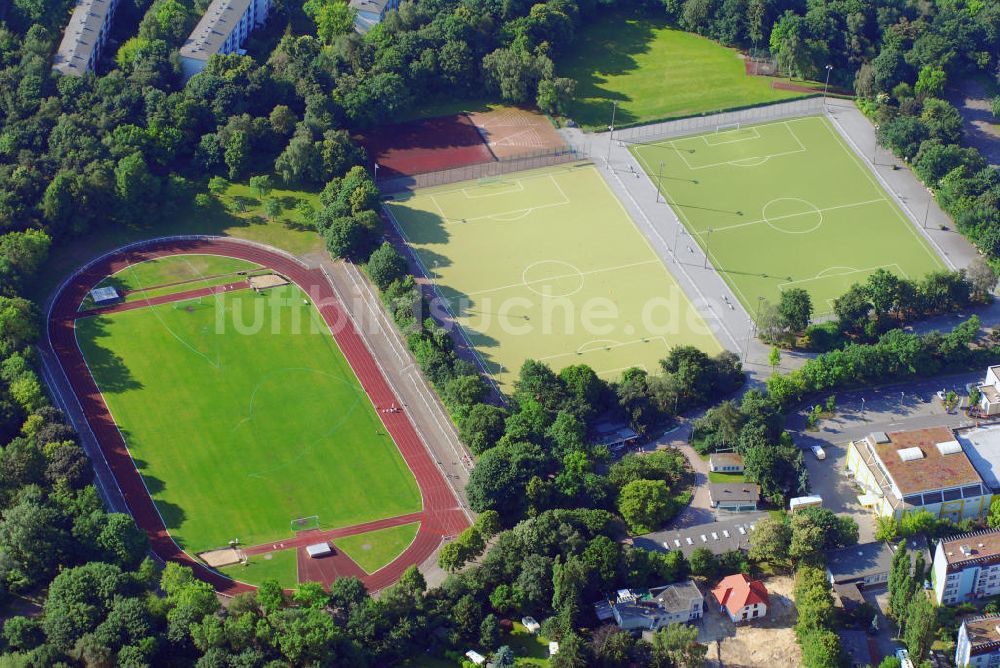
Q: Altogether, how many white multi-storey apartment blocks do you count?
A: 5